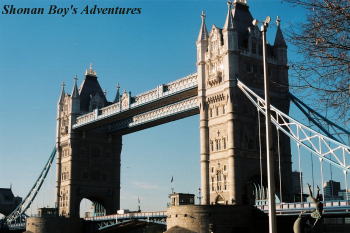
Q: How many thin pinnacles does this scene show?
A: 6